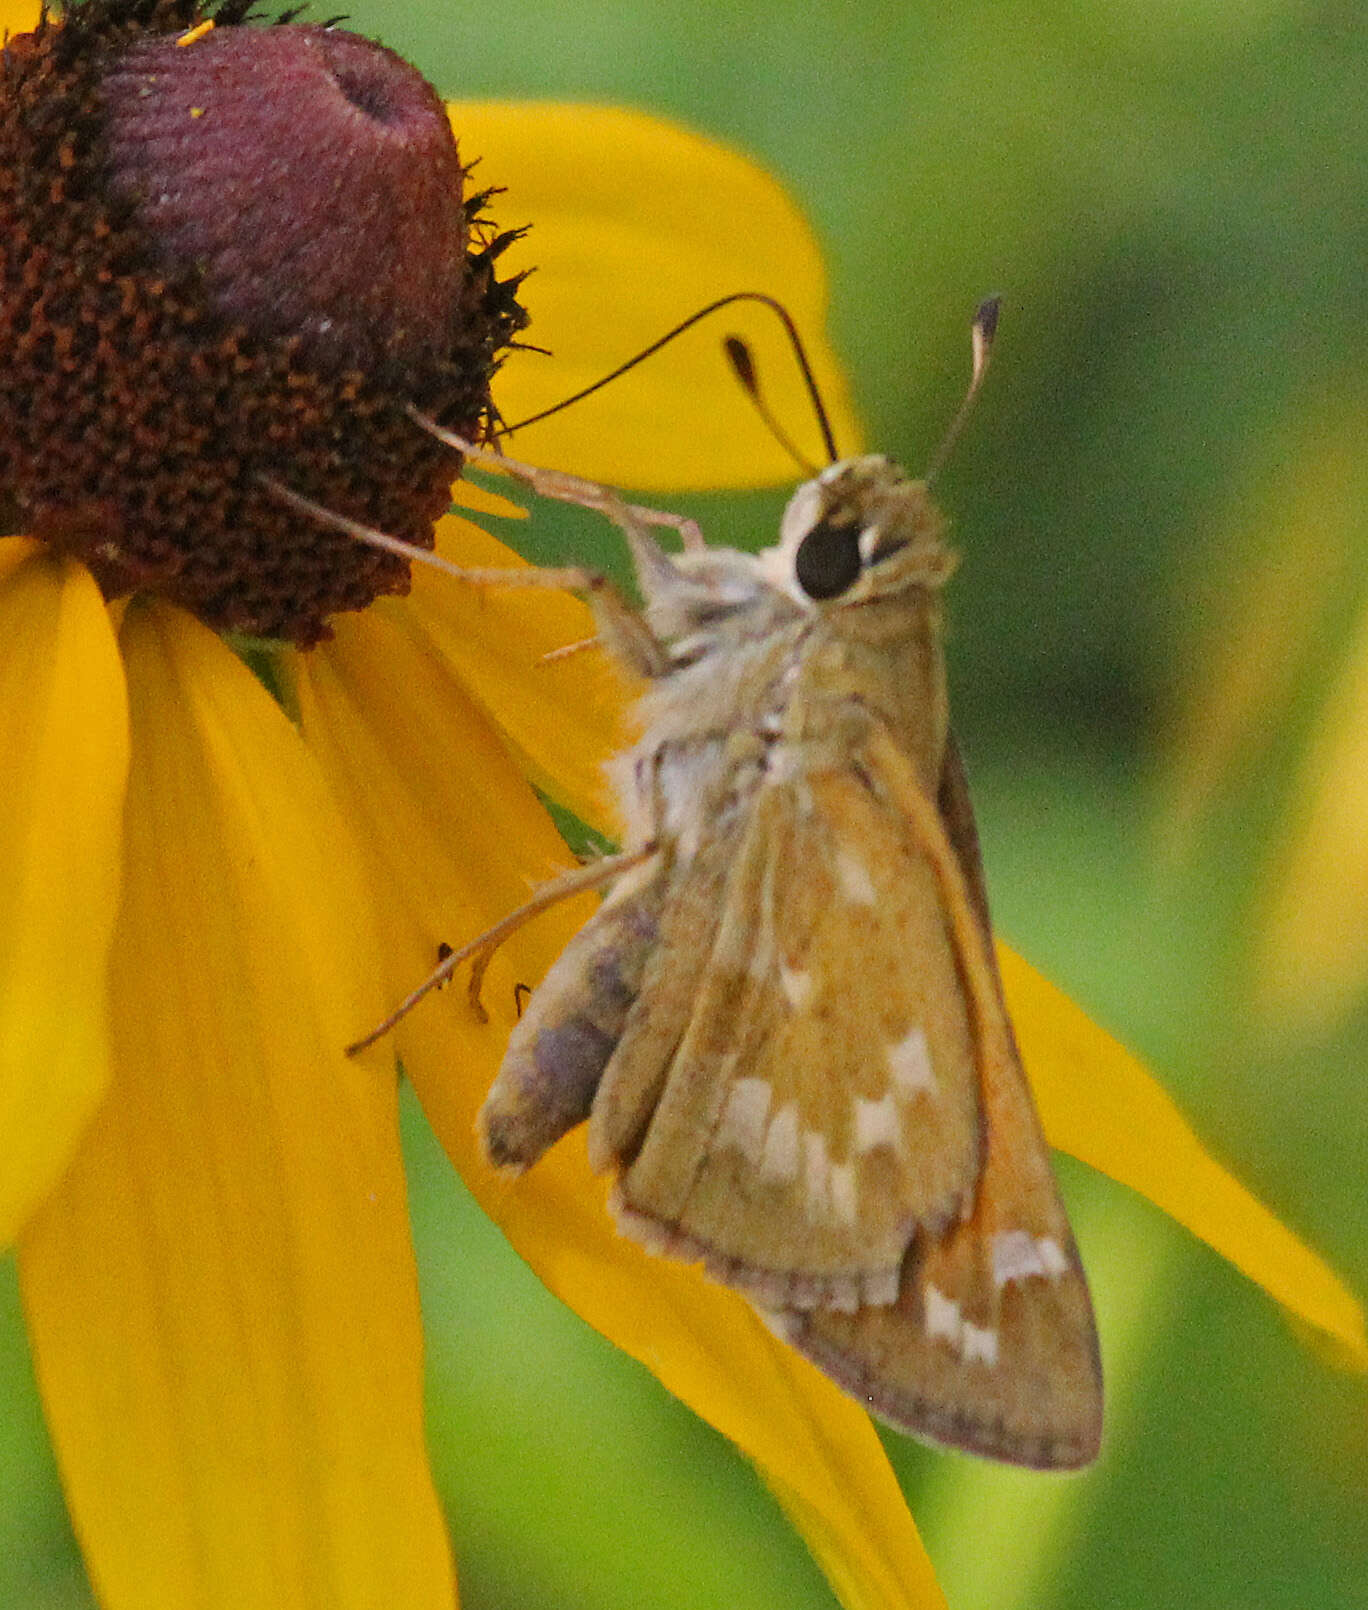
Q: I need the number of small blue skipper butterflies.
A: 0